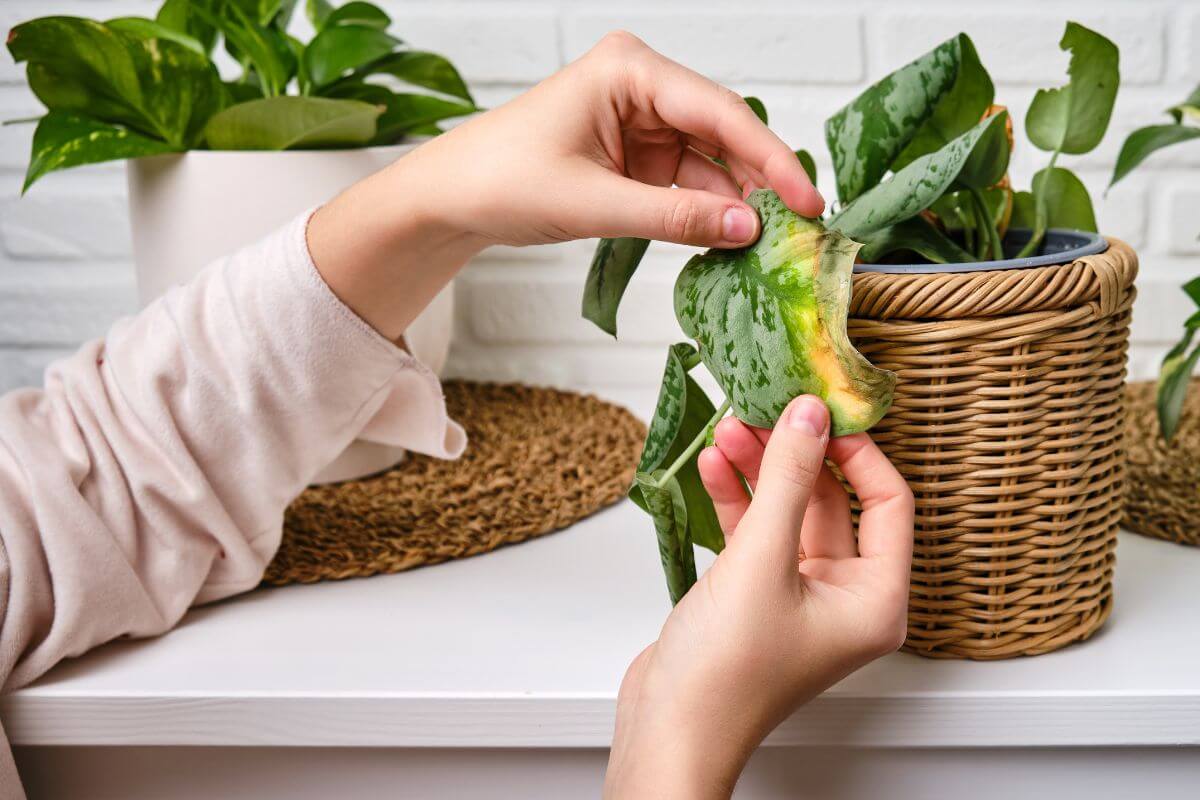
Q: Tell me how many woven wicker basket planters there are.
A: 1